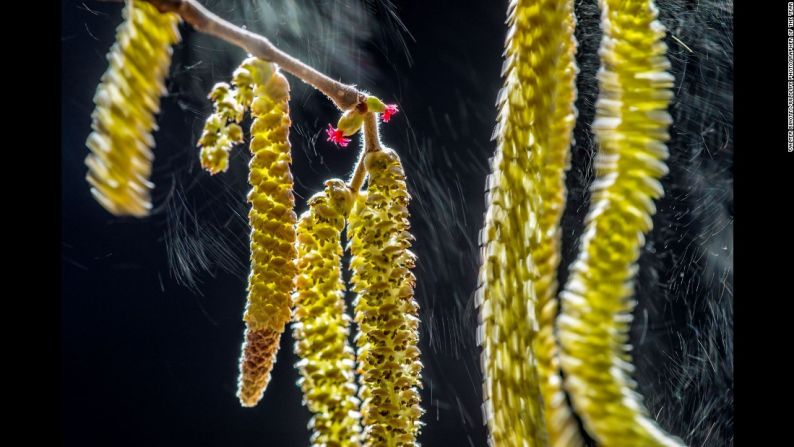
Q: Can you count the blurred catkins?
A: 4